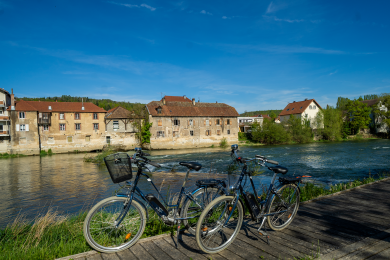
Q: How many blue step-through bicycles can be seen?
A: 2